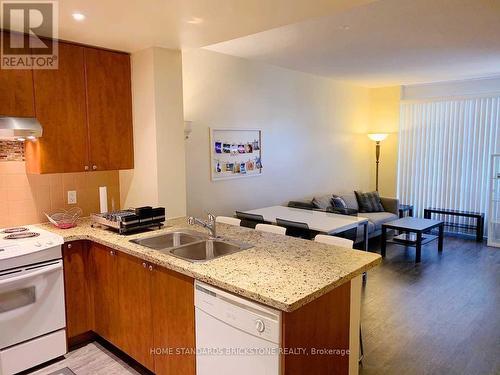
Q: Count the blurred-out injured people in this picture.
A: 0